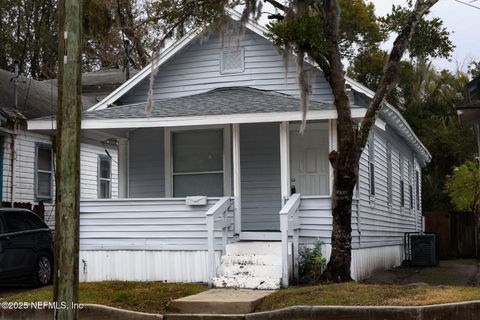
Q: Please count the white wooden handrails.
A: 2